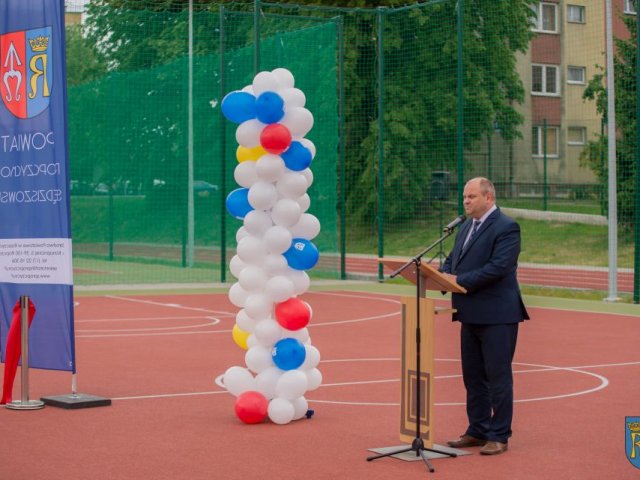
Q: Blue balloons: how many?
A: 6